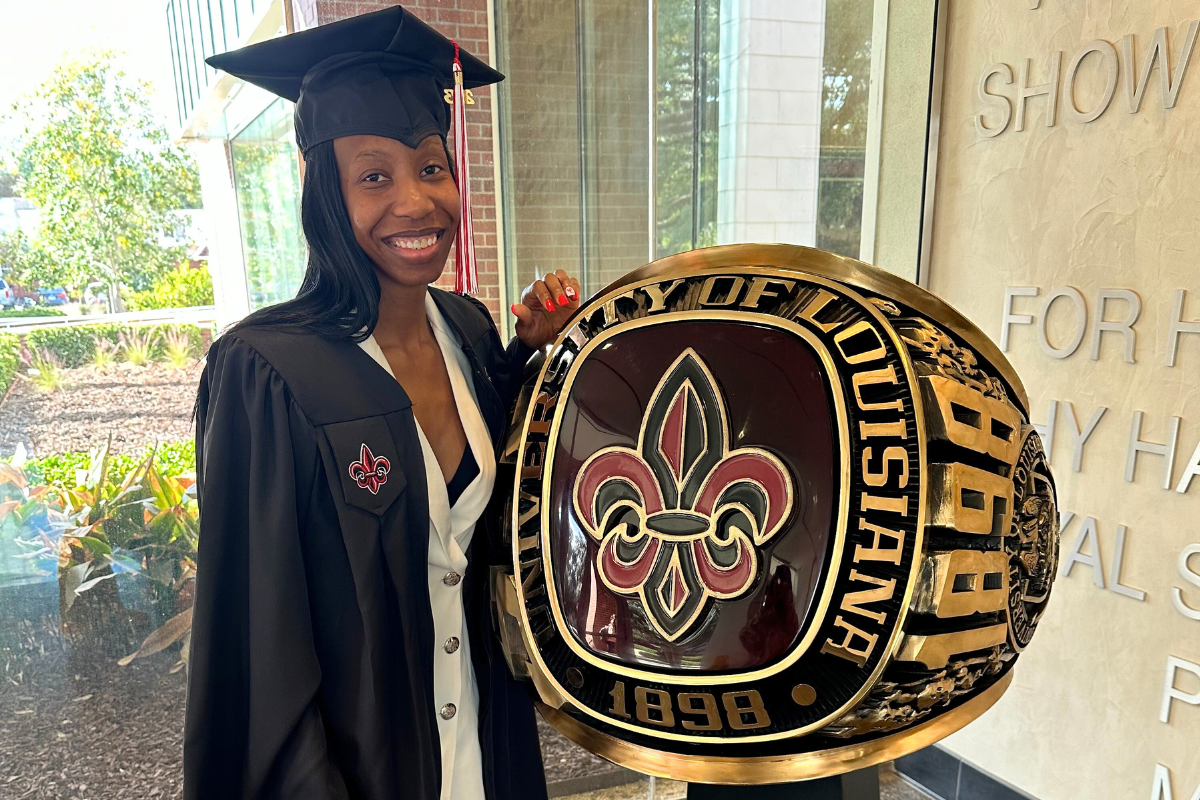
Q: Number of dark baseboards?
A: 2